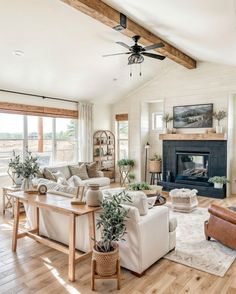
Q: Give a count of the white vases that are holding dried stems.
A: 2